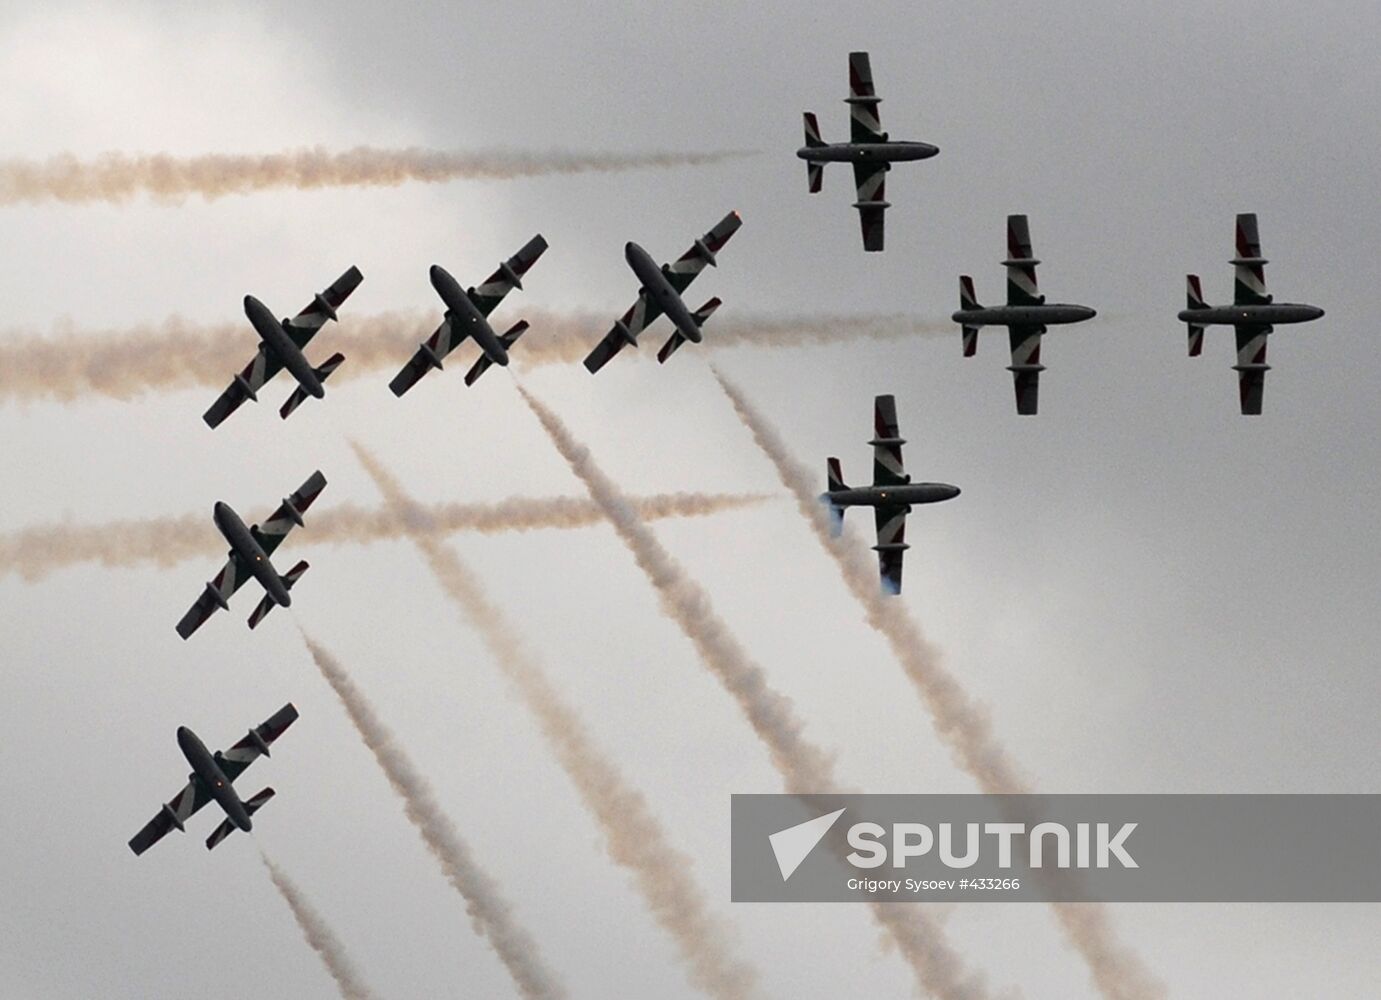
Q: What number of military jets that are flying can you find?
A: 9